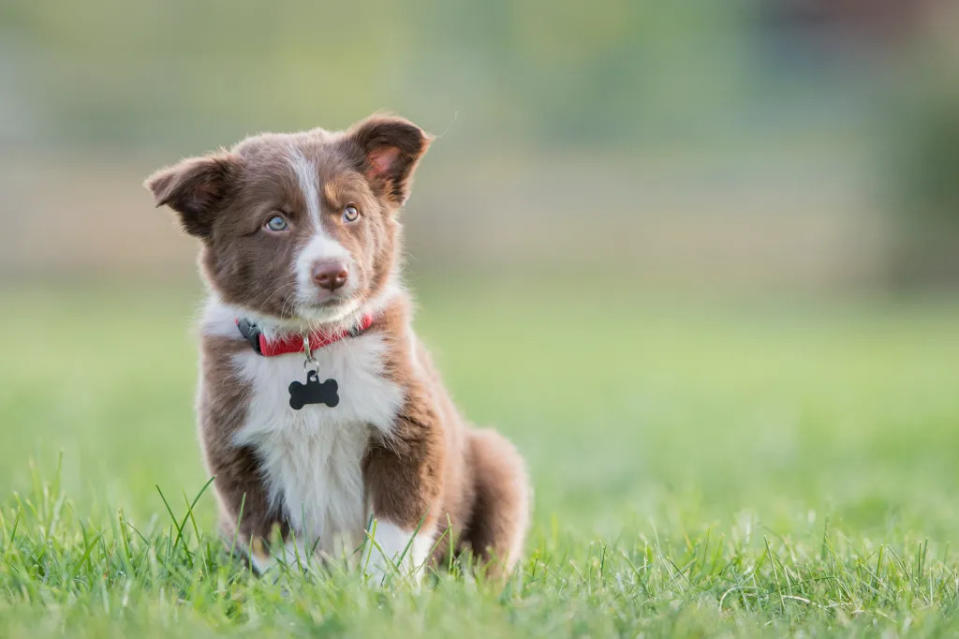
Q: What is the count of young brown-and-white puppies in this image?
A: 1